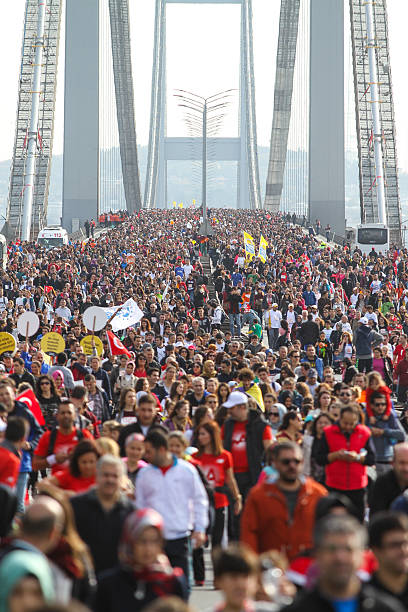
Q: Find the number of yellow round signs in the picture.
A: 3